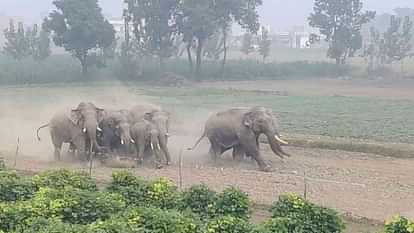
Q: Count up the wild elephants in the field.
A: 5